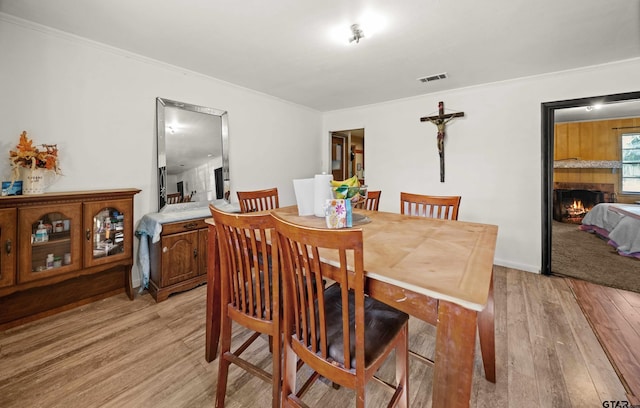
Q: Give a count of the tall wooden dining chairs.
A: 5